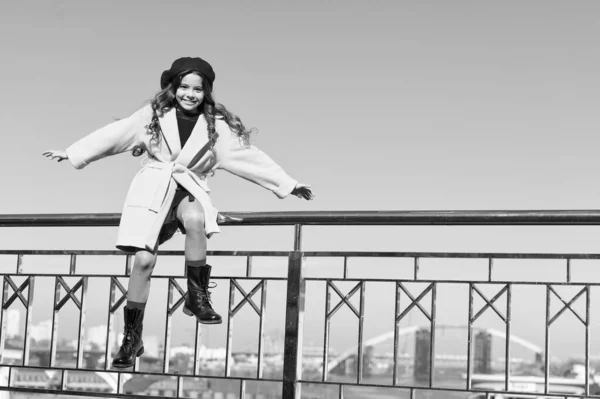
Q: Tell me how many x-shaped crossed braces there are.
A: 9